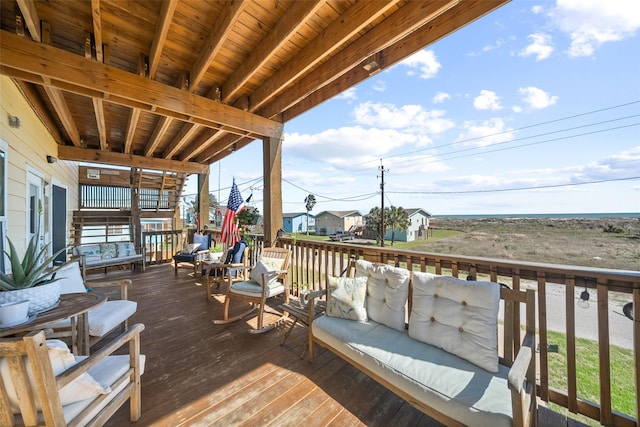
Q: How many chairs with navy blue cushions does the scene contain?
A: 2